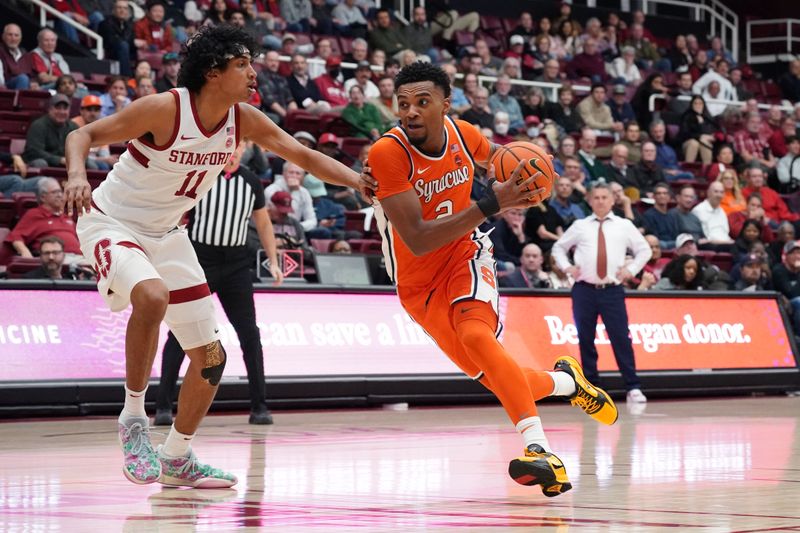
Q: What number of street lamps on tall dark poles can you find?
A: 0